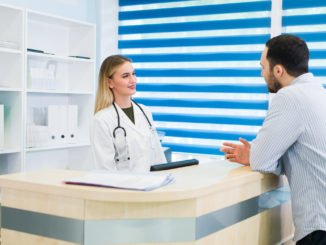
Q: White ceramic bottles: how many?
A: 0